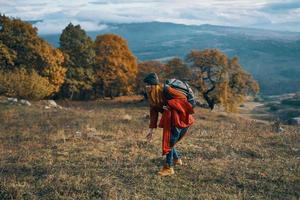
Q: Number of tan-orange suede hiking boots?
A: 2